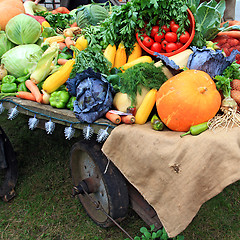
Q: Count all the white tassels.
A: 7